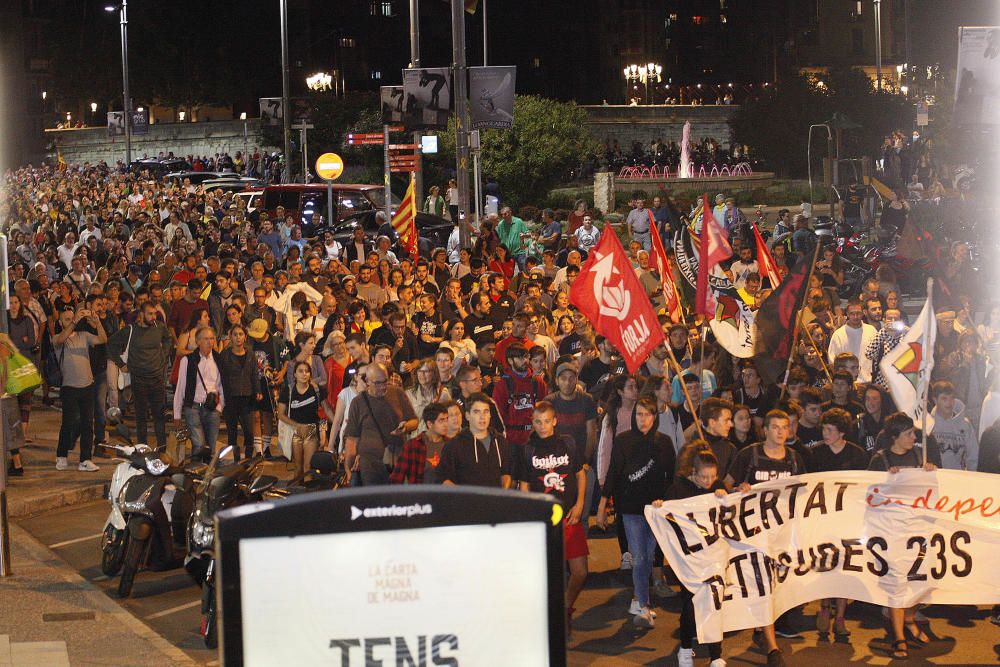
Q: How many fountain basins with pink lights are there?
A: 1